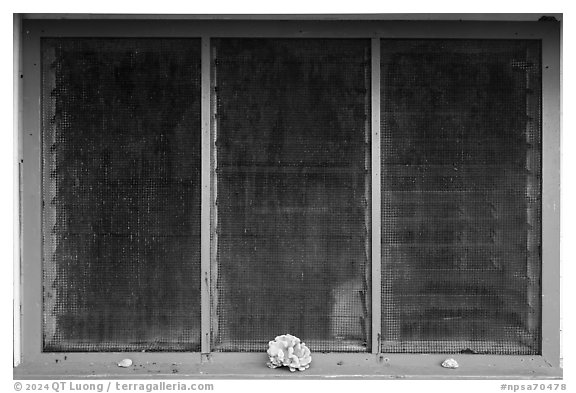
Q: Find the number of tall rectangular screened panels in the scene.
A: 3